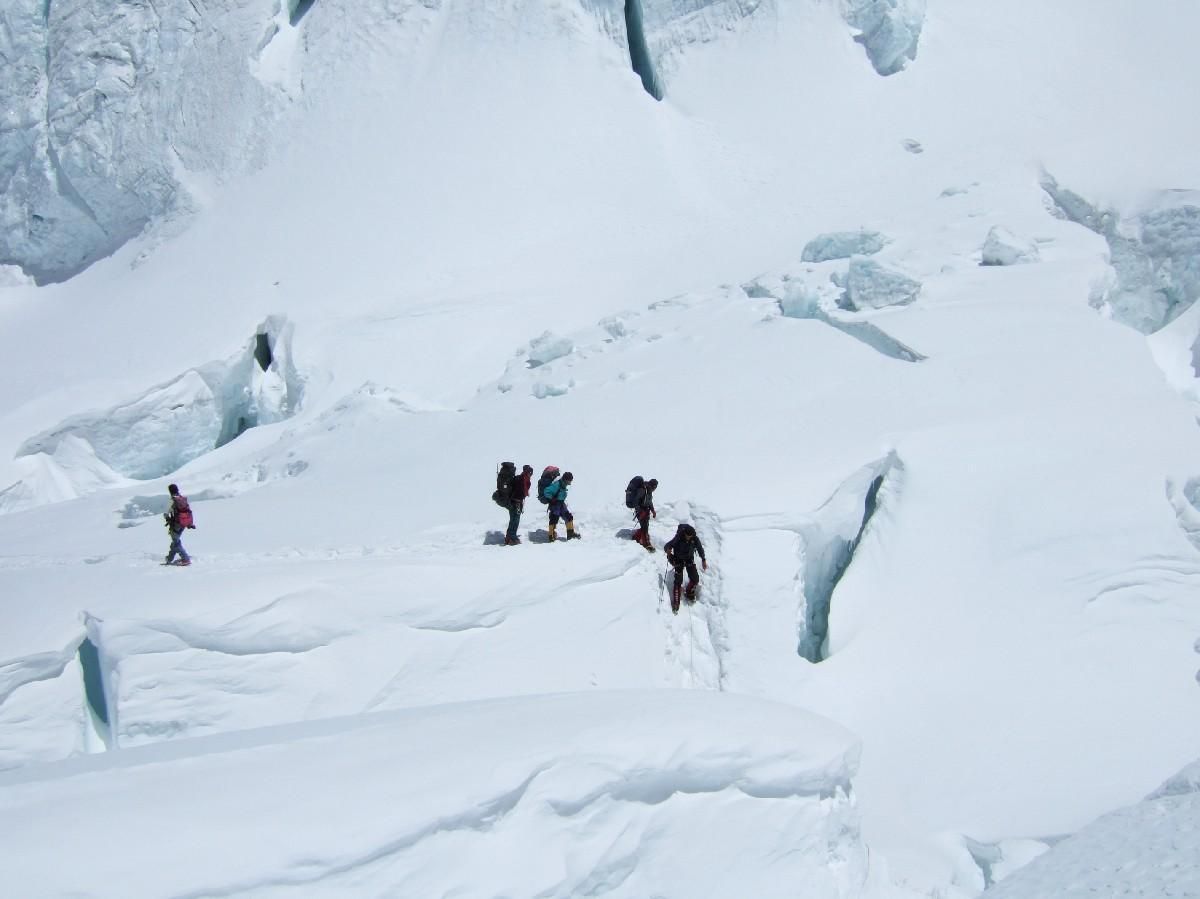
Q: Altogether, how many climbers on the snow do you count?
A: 5